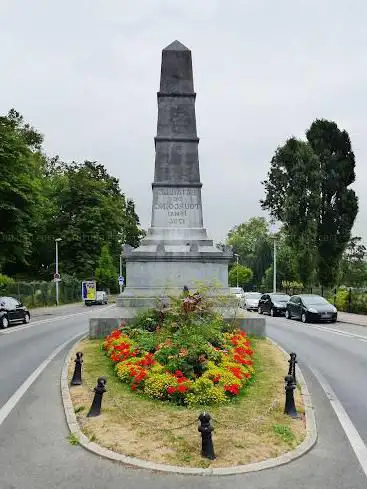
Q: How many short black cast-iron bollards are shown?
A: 5